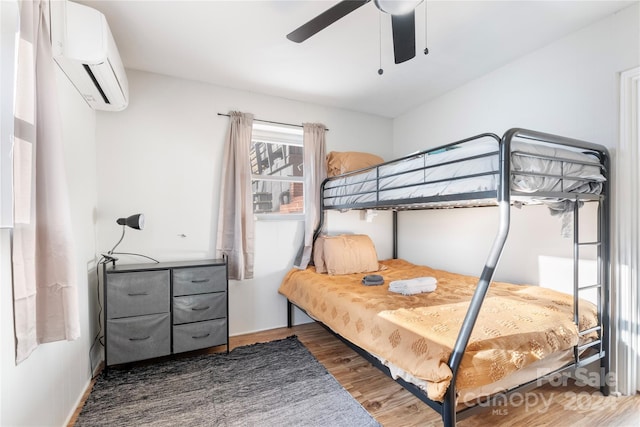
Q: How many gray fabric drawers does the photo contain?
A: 5